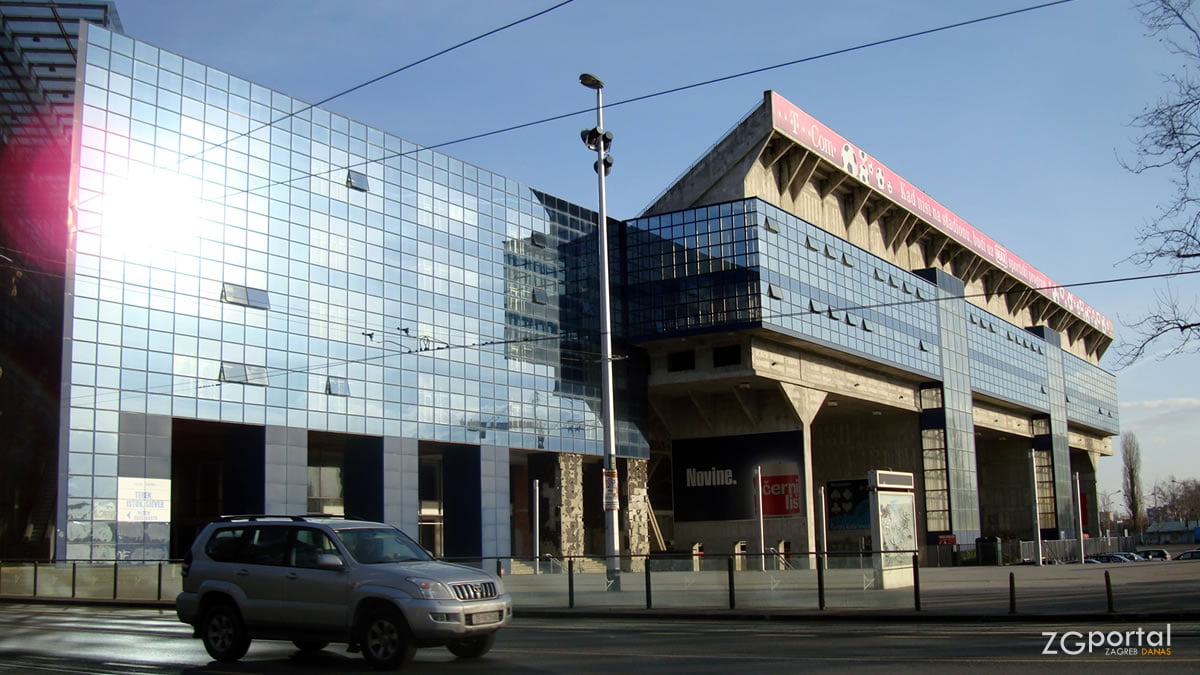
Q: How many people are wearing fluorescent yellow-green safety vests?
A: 0